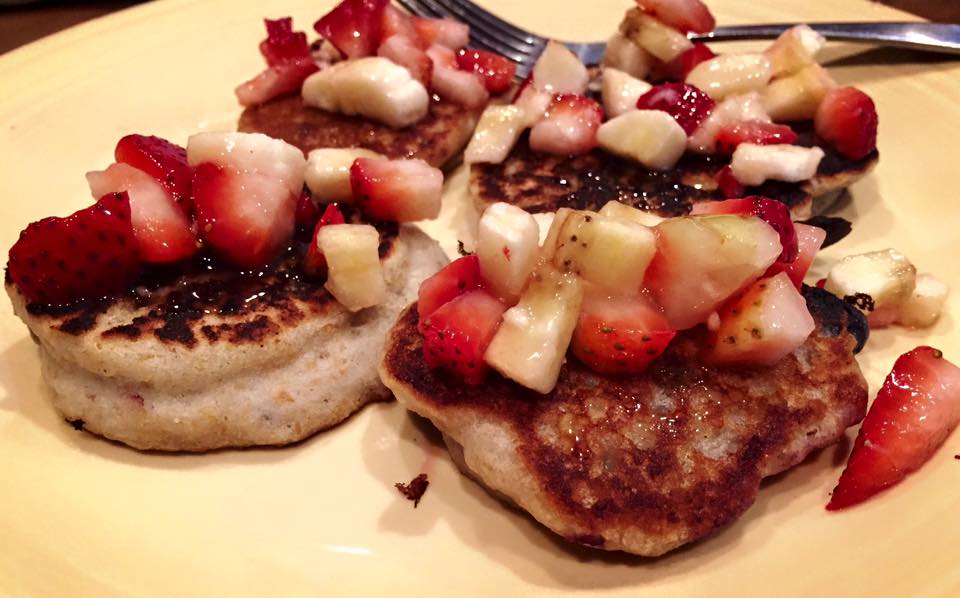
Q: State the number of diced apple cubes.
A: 0